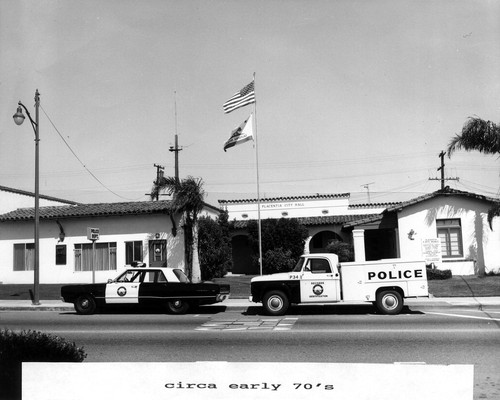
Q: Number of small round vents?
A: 3